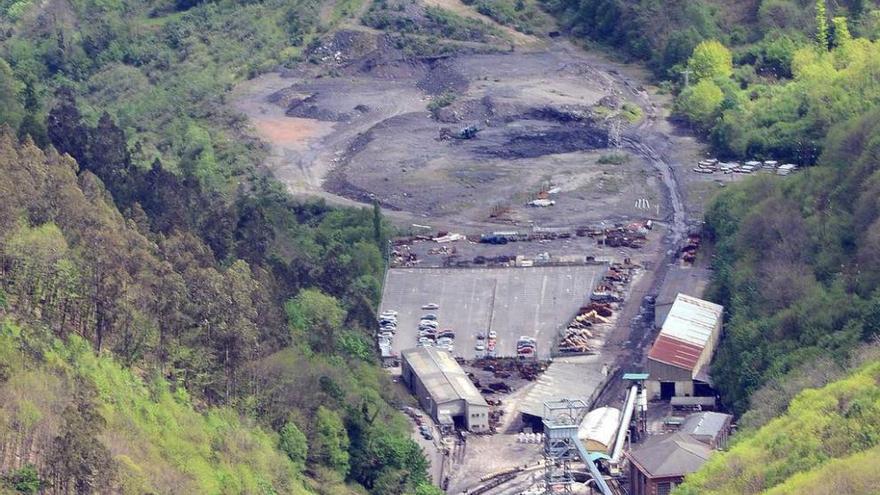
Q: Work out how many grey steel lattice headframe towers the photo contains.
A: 1